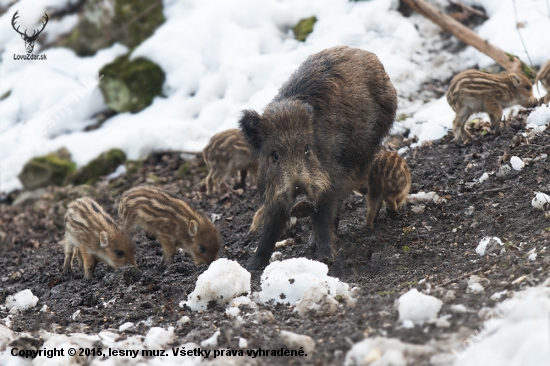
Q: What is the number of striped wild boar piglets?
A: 6